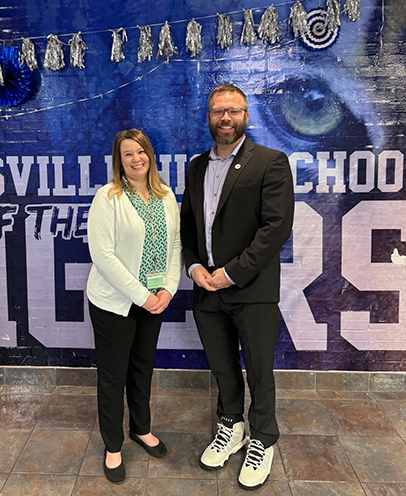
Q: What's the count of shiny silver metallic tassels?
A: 13